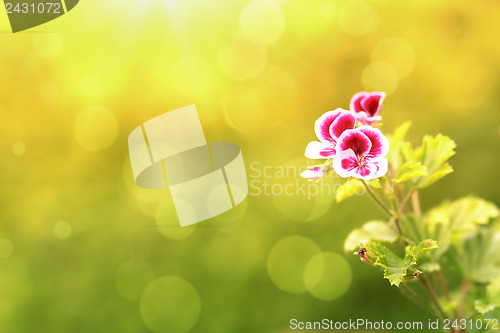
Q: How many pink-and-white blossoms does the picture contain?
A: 3